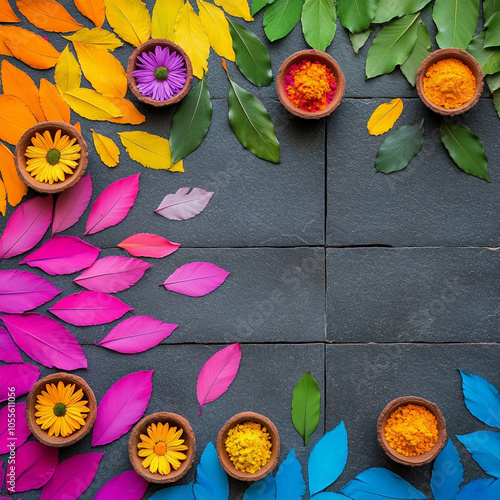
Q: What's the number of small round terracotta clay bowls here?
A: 8